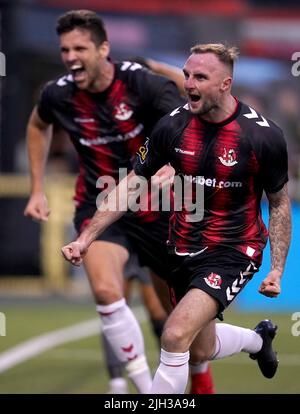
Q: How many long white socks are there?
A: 3